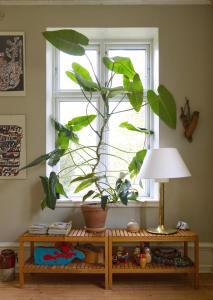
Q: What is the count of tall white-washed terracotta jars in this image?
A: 0